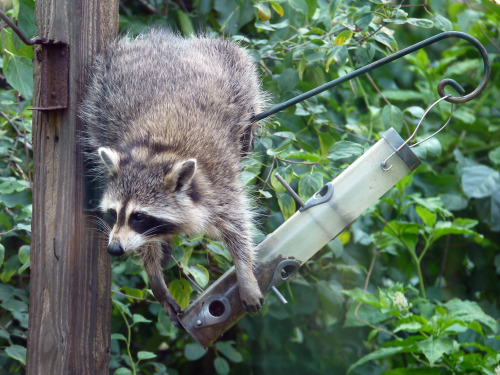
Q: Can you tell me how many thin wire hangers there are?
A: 1